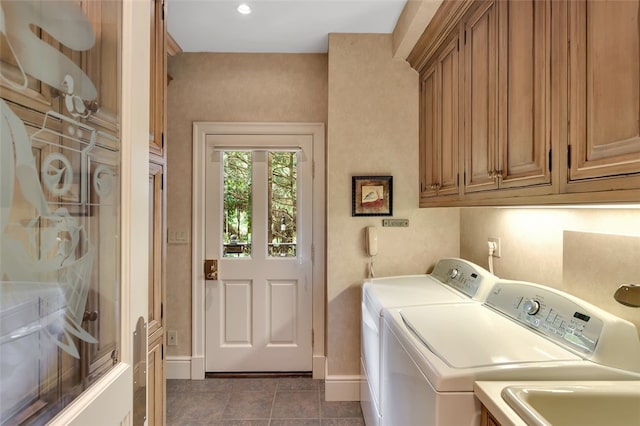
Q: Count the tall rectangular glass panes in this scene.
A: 2